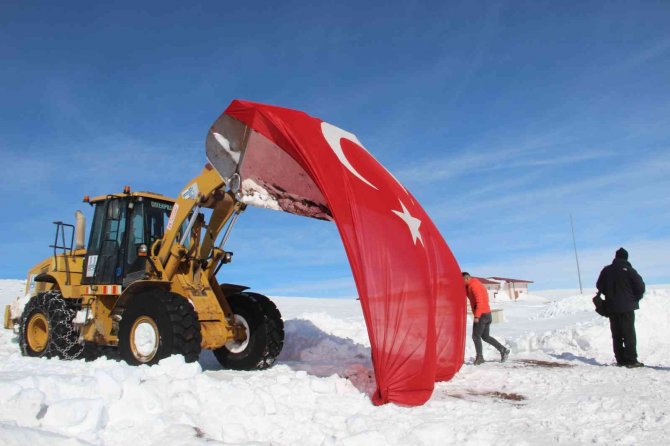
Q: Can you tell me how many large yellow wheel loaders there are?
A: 1